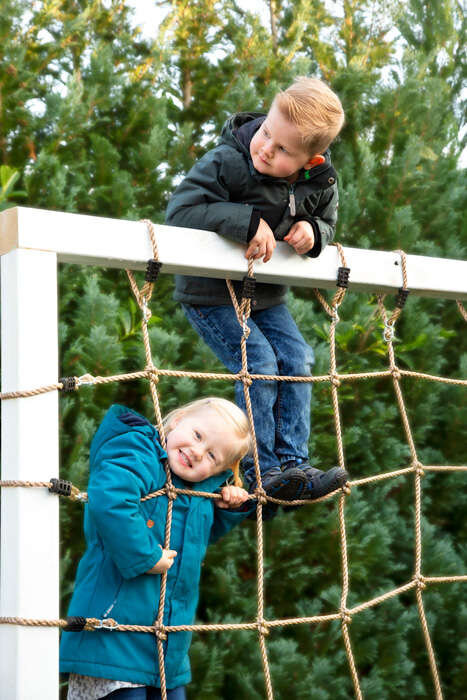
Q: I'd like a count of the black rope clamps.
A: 7